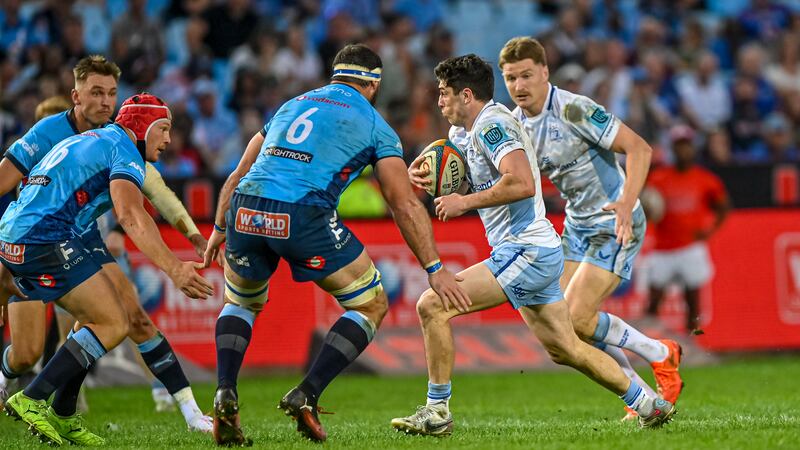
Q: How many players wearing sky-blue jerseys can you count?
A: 3